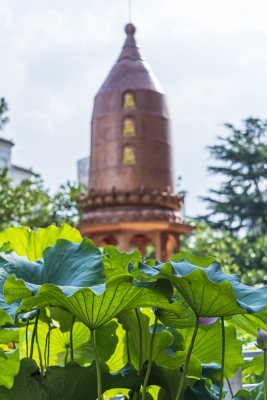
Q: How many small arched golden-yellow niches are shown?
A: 3